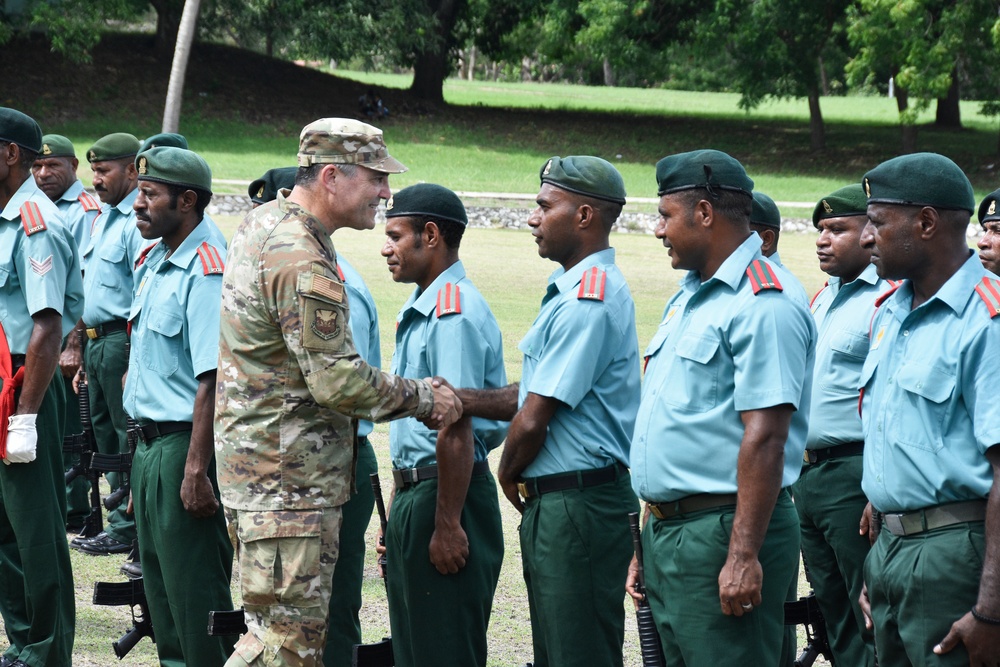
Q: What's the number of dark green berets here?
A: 13